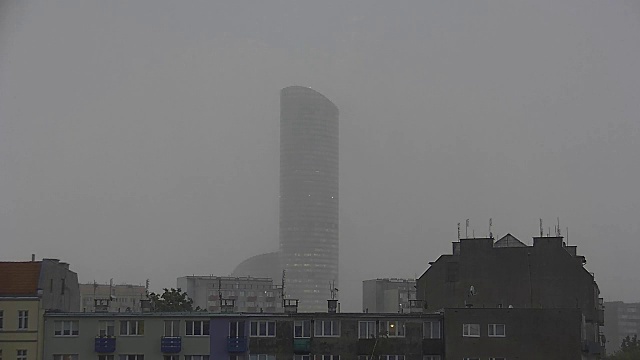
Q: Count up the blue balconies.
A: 3